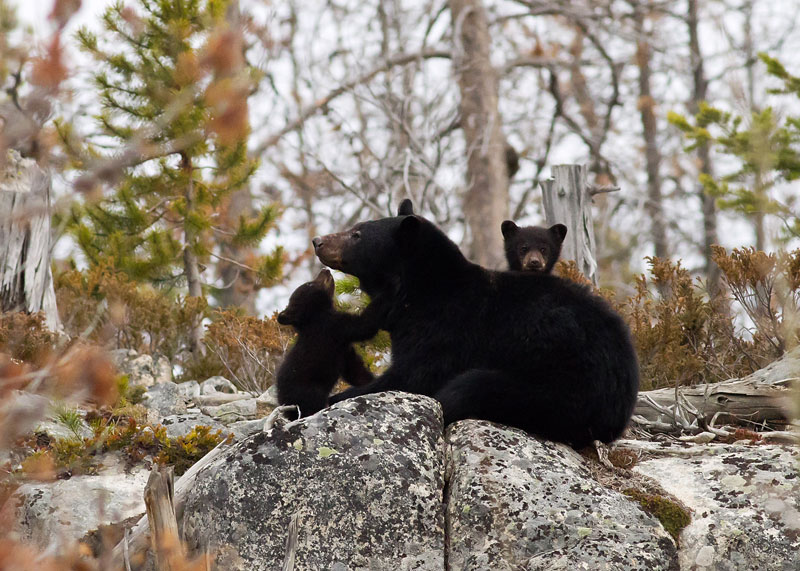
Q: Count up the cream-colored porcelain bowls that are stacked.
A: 0